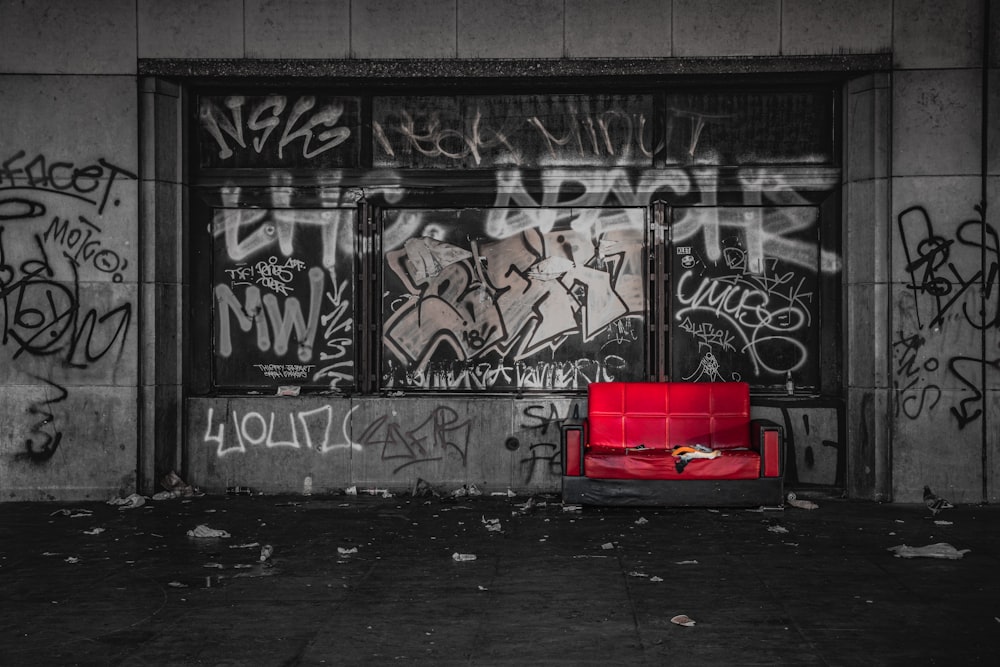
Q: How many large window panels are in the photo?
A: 3